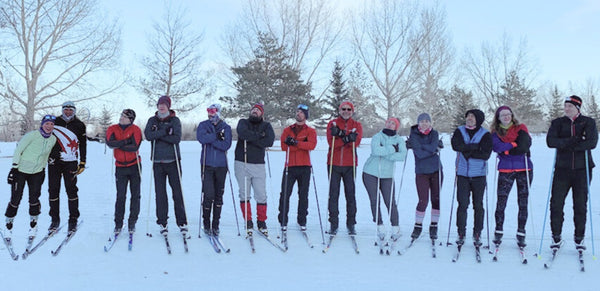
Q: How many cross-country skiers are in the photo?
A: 13